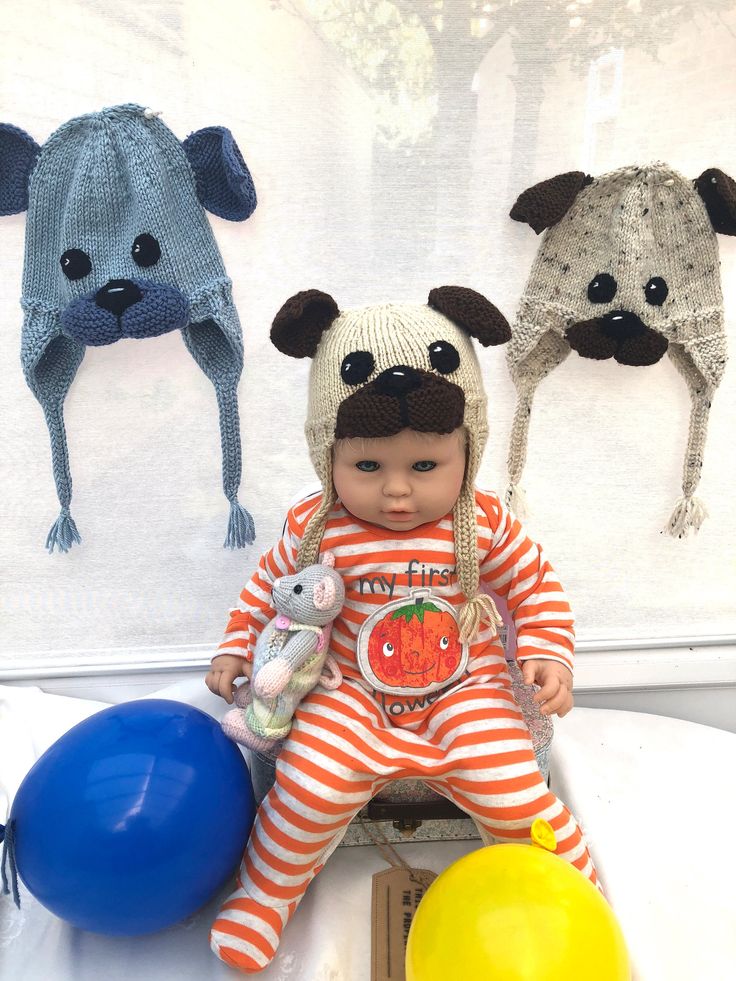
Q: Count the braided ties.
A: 6